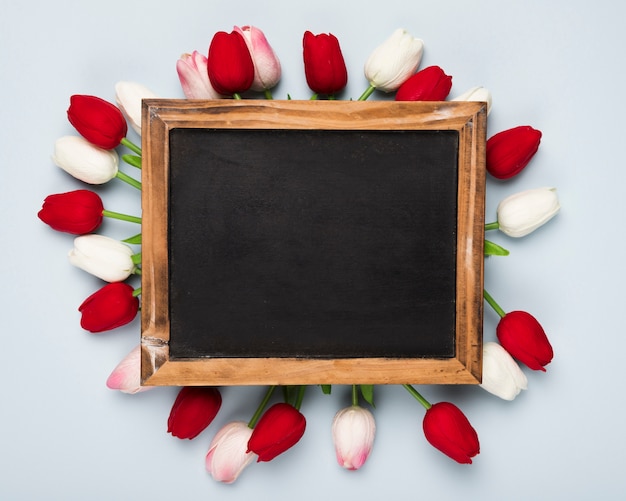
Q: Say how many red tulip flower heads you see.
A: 11